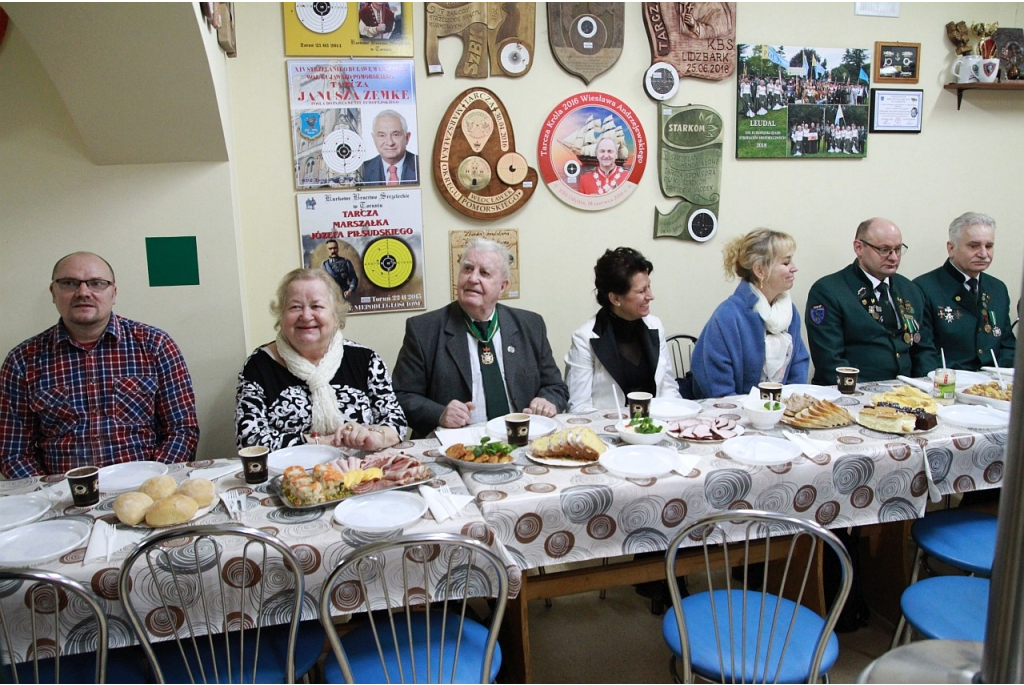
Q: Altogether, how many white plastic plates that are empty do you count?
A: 12